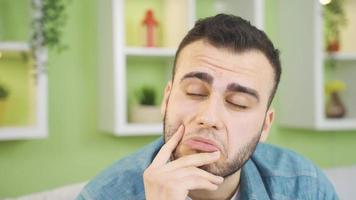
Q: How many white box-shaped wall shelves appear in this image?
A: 3